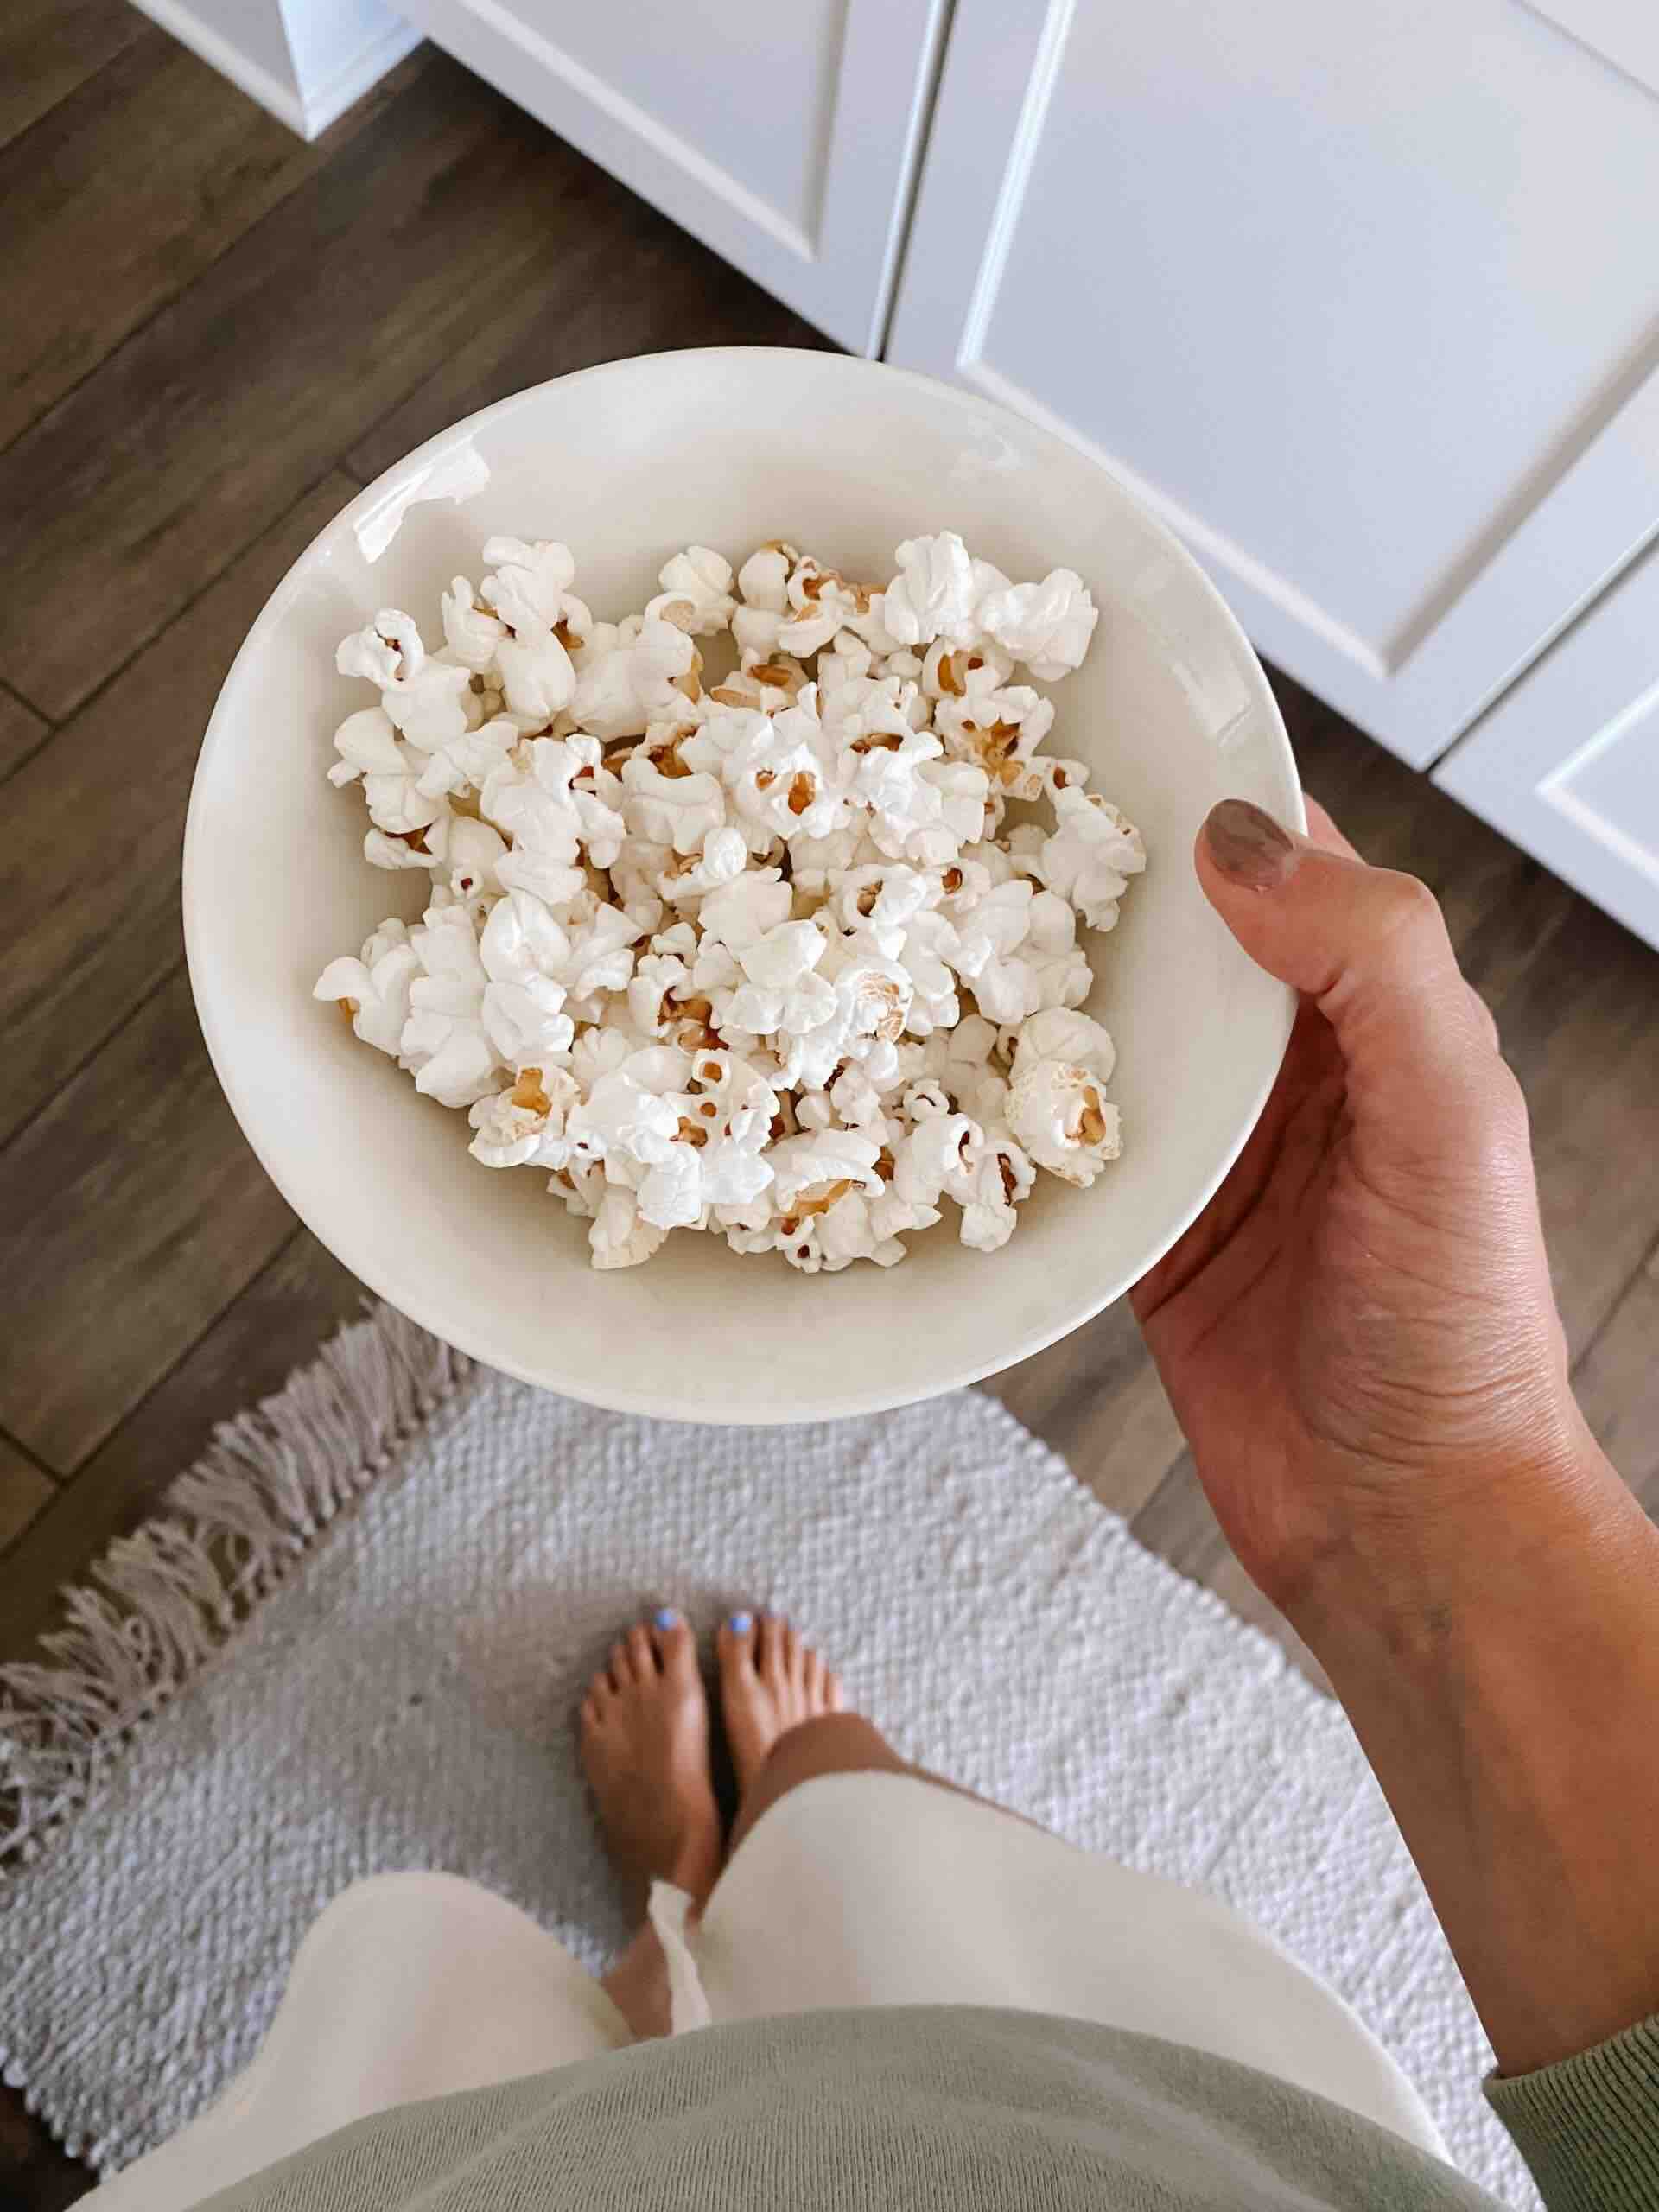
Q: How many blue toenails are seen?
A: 2